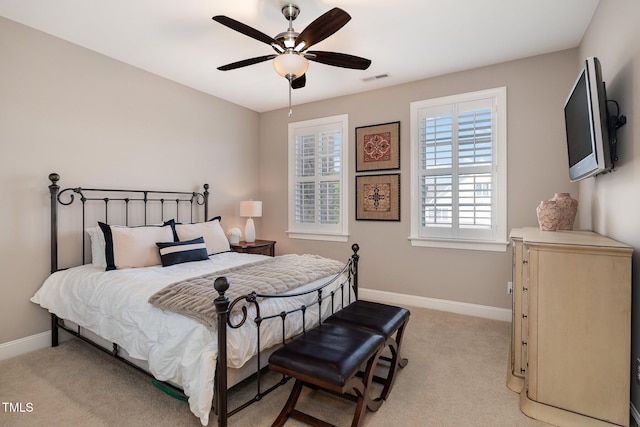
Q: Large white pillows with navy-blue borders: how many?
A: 2